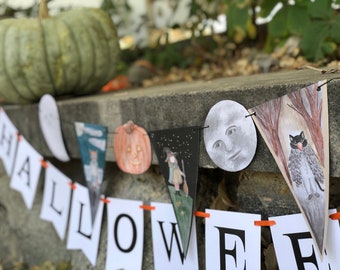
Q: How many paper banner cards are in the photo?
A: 14